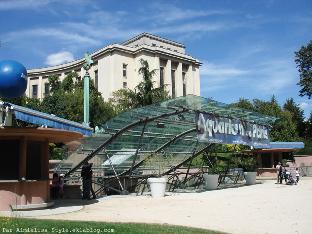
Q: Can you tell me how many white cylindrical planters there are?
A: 3